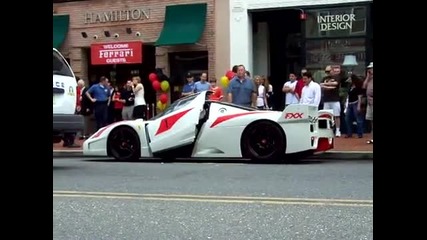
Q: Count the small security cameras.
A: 3